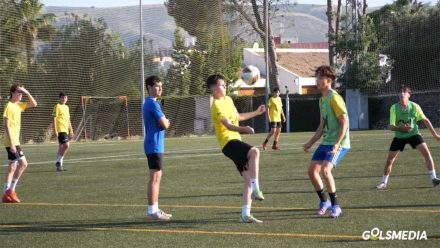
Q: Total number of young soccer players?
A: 7